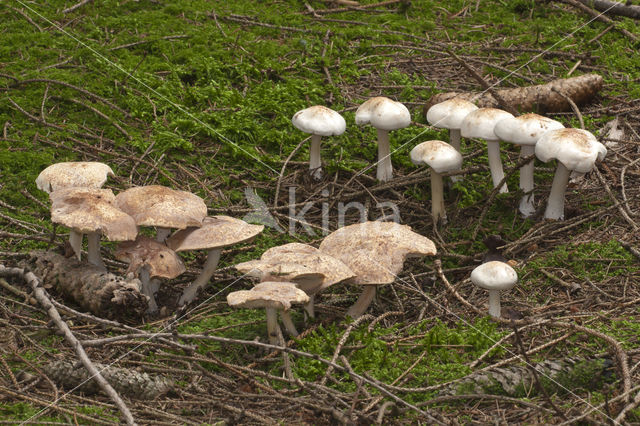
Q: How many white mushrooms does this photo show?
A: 8